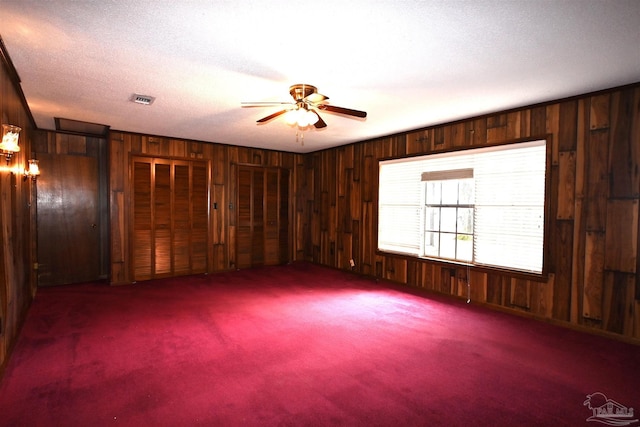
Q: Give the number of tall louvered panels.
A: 8